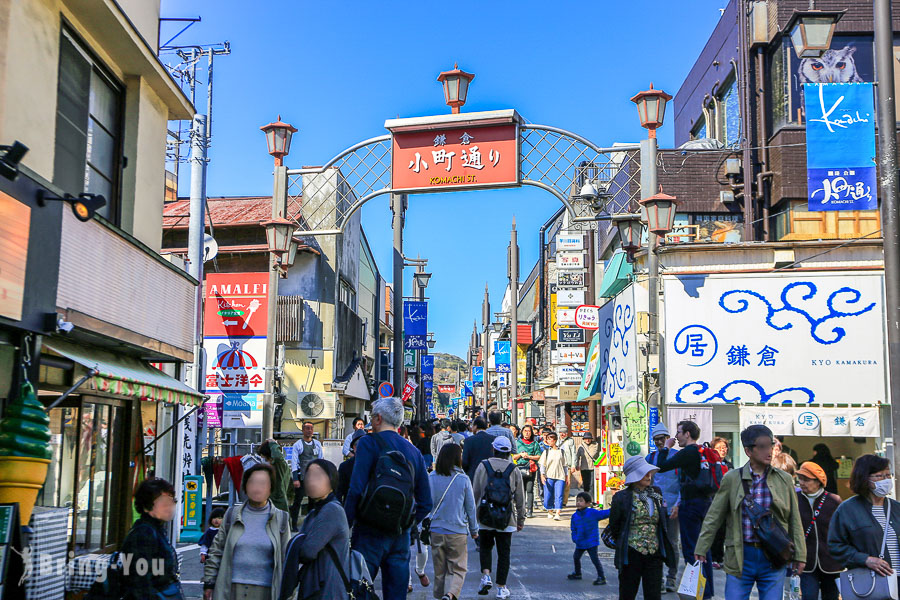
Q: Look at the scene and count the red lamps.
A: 7